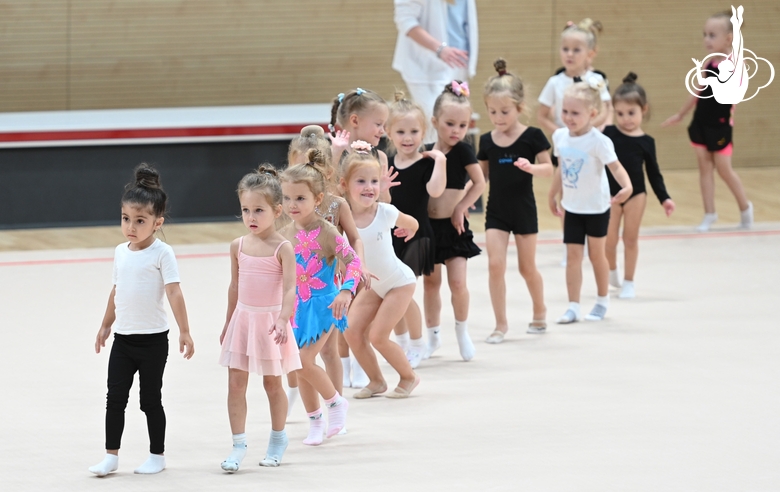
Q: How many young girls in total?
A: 13